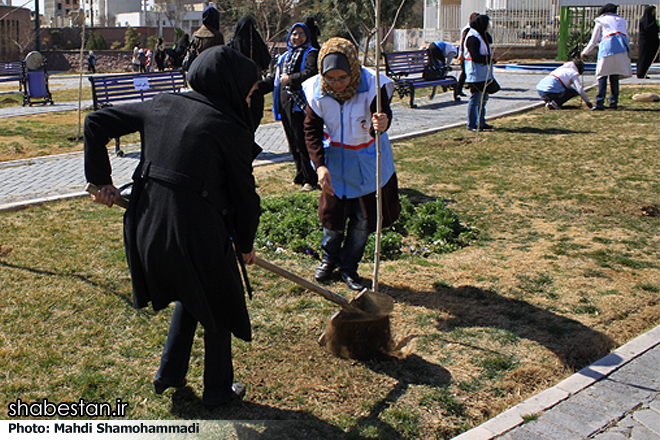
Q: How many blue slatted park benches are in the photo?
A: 3